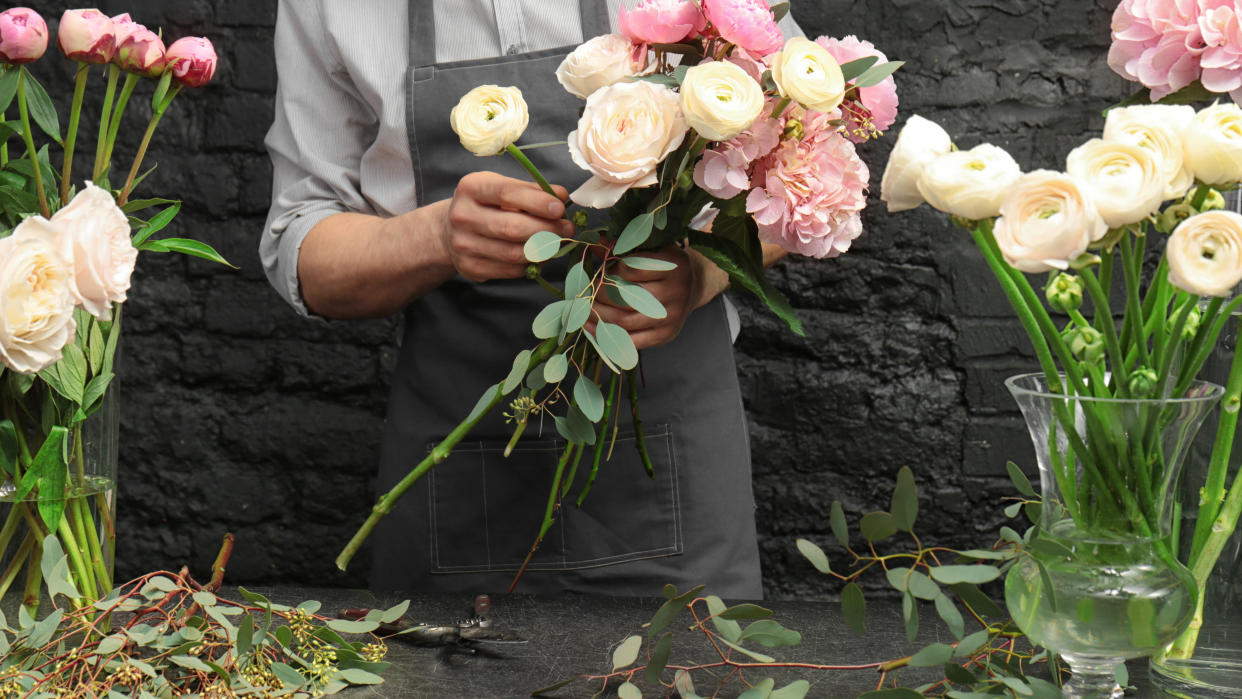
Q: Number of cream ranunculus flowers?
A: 10